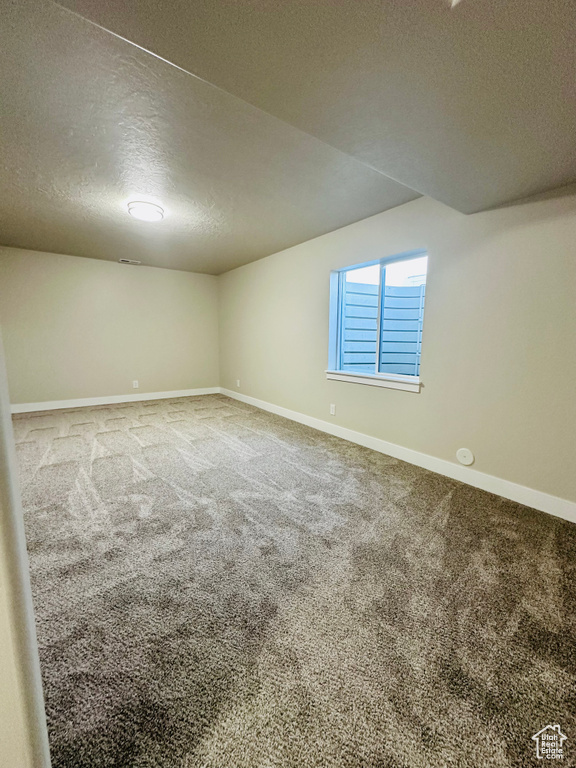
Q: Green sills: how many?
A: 0